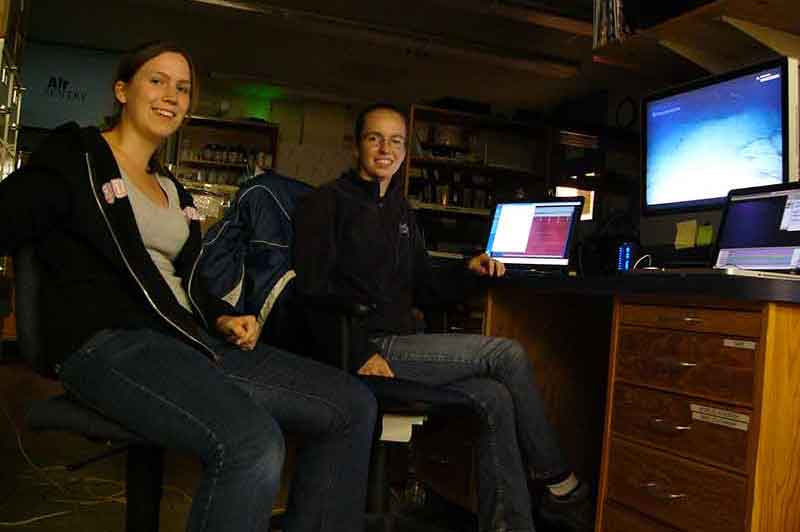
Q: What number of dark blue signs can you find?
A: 1